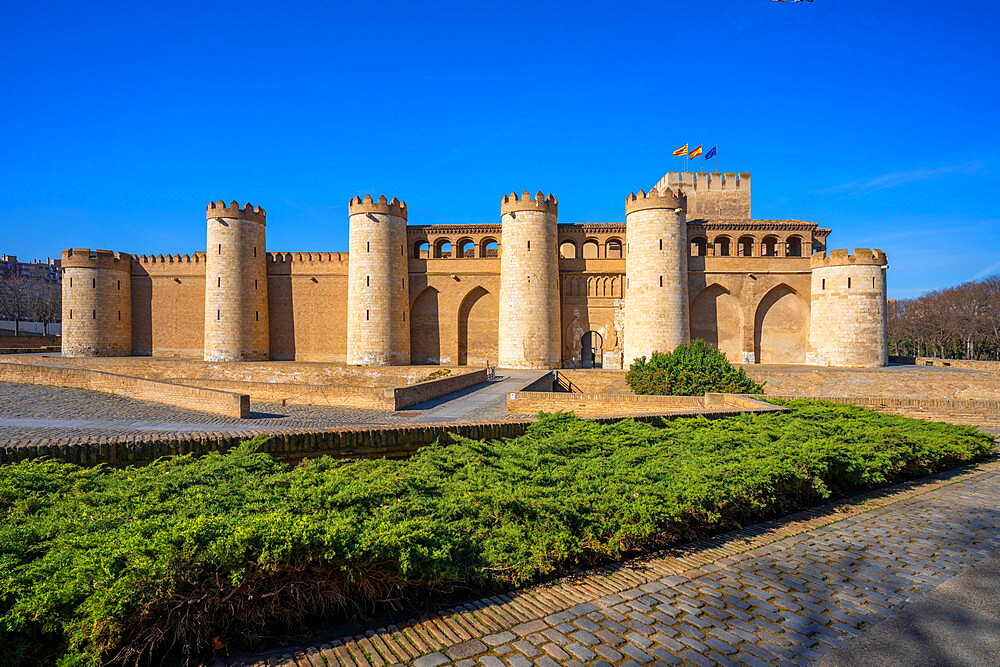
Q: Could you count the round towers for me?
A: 6